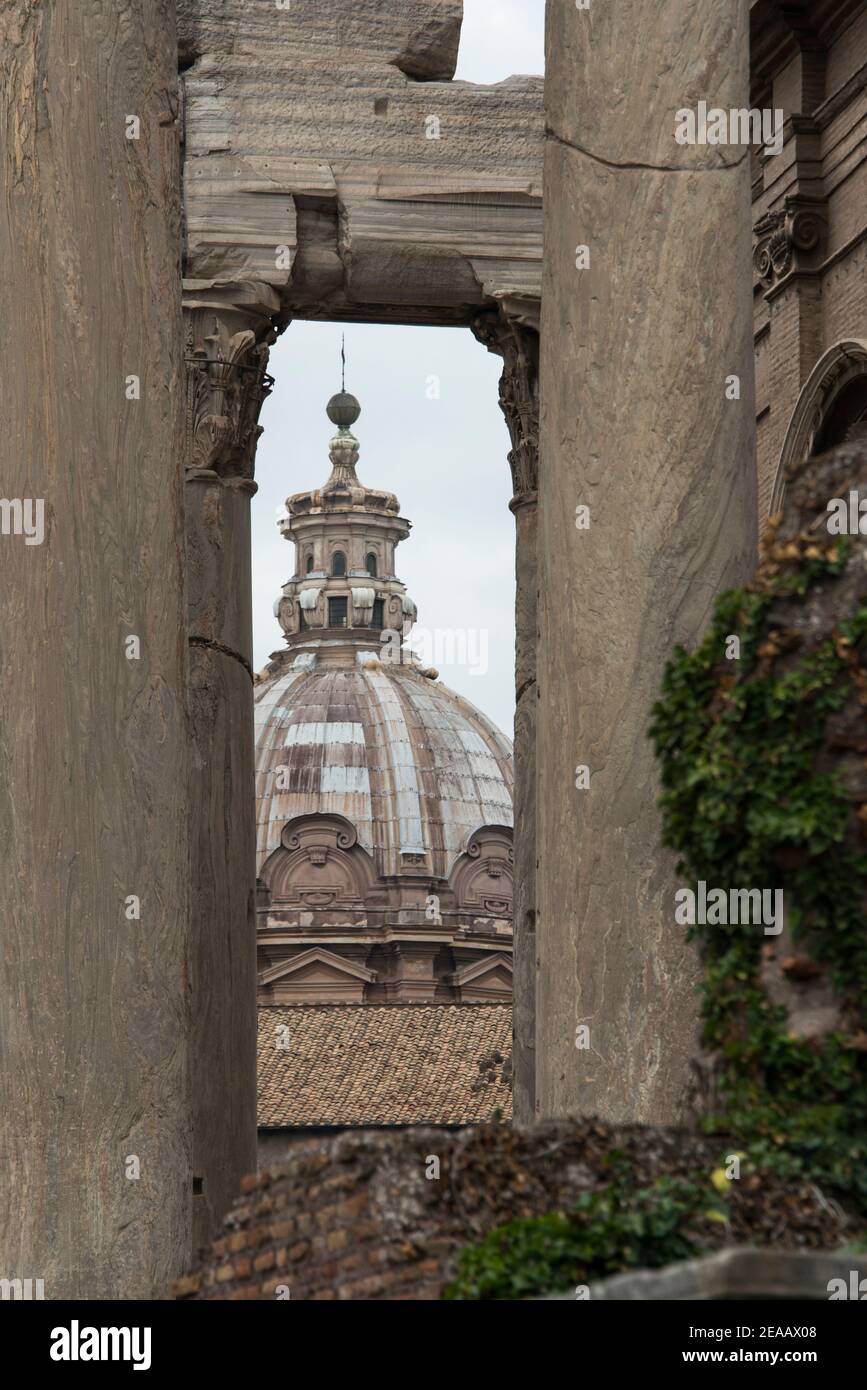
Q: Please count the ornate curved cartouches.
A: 2